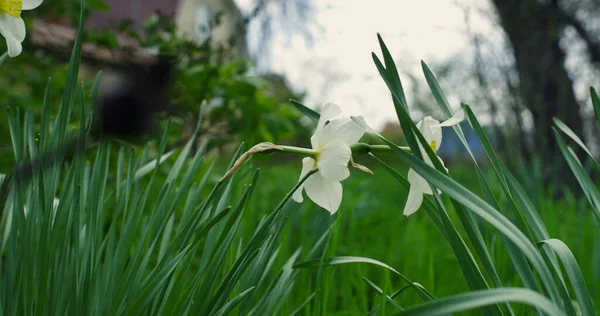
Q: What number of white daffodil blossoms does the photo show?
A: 3